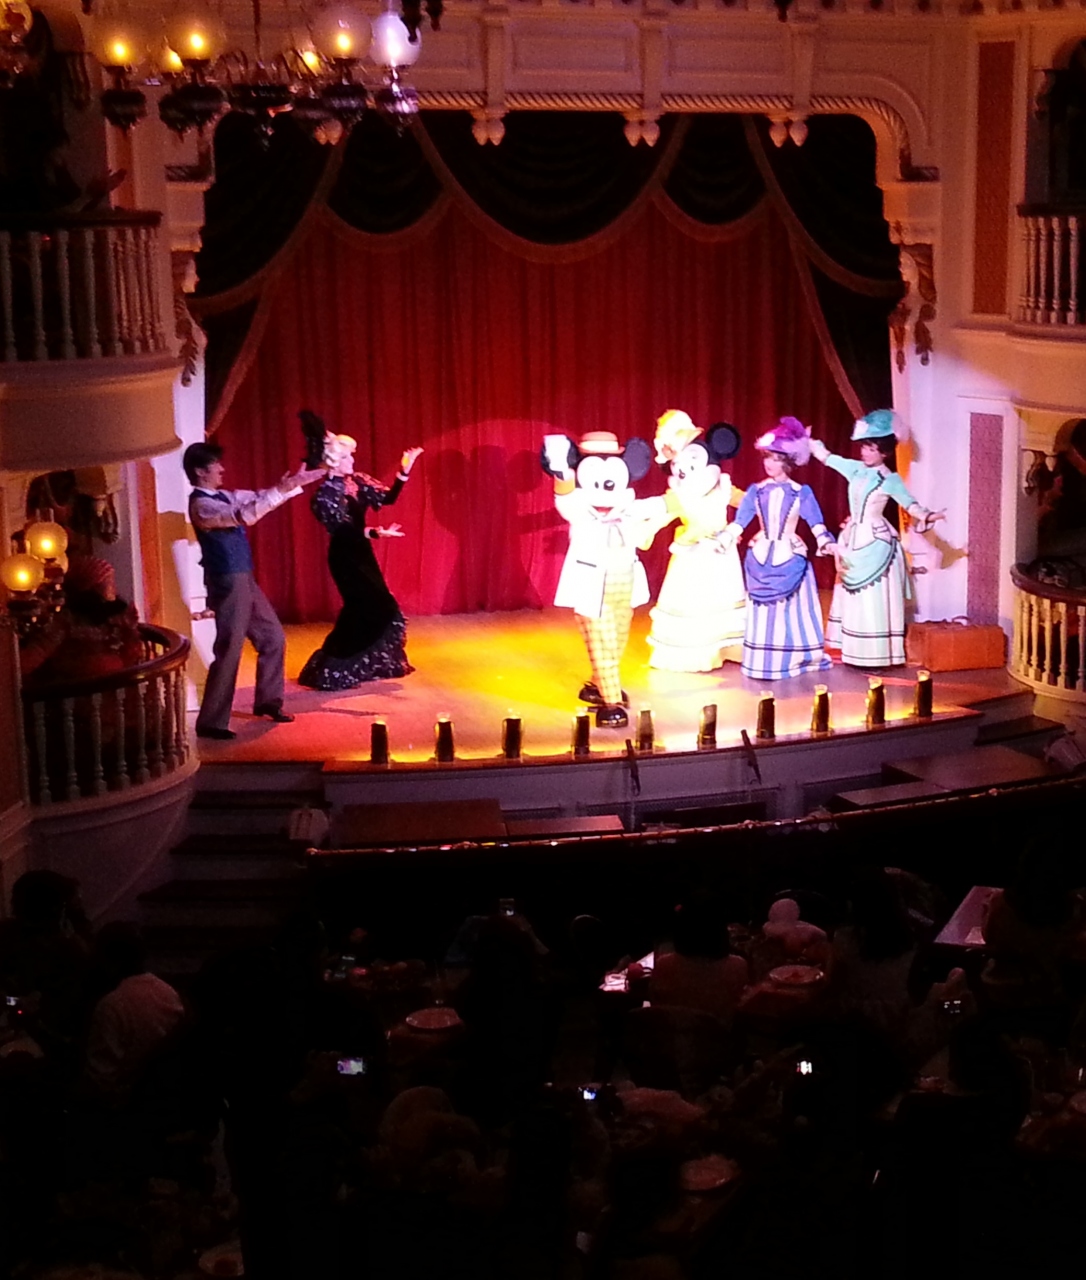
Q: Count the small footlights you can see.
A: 10